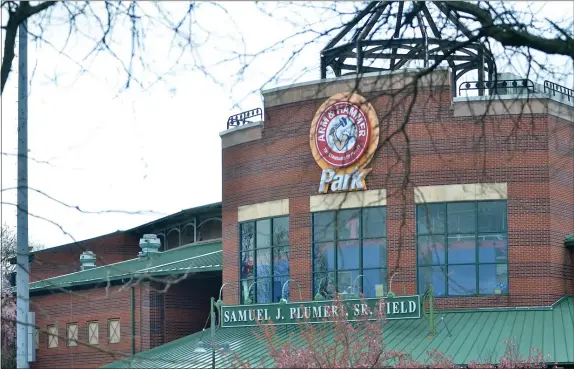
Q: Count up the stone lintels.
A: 3